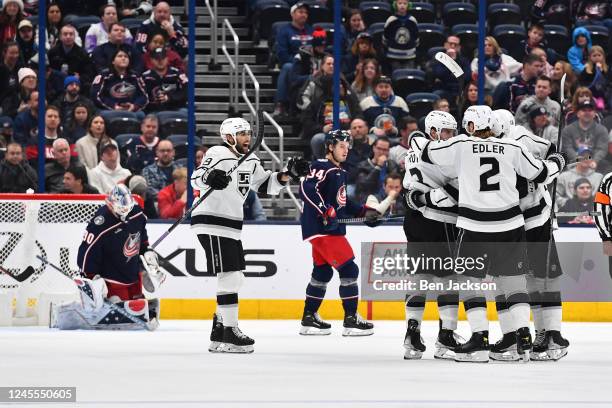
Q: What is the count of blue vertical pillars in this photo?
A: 4